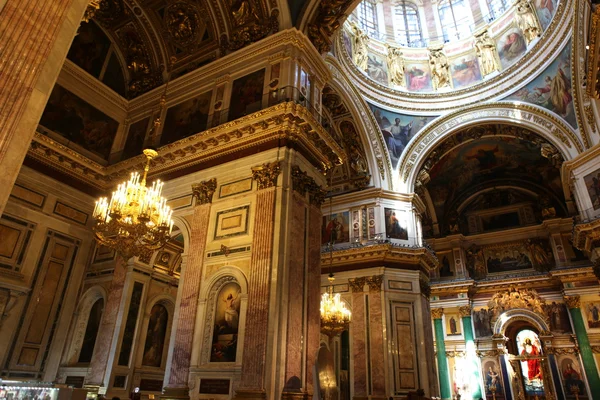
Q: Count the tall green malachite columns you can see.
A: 3